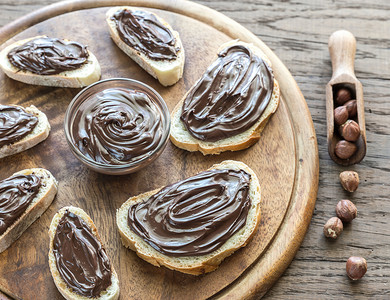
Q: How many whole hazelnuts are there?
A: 9